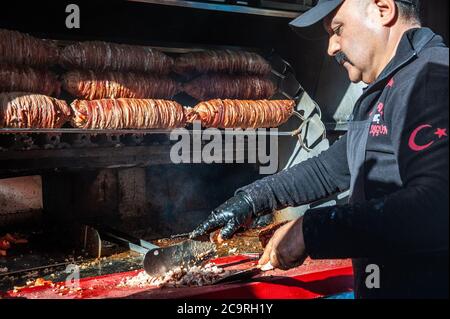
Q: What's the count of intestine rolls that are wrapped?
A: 9